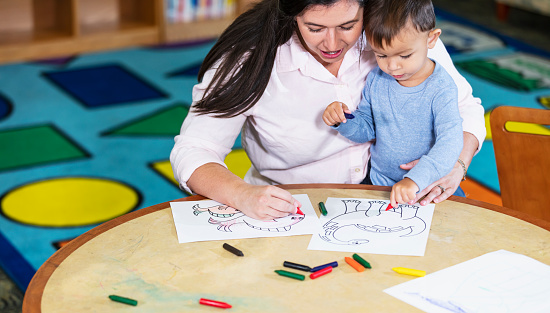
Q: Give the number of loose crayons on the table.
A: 11